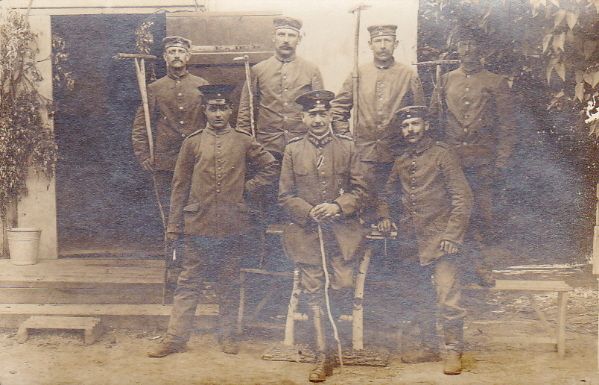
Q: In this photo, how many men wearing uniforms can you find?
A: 7